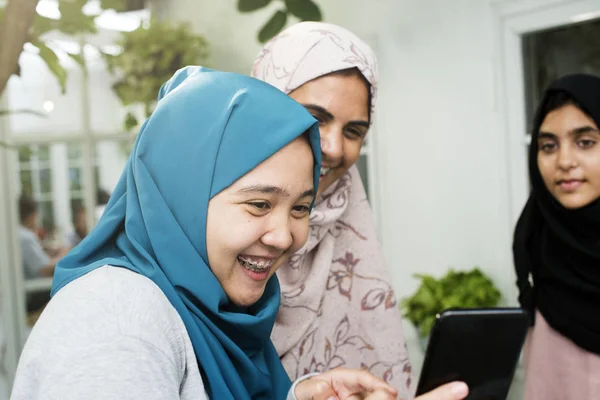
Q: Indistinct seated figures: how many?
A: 2